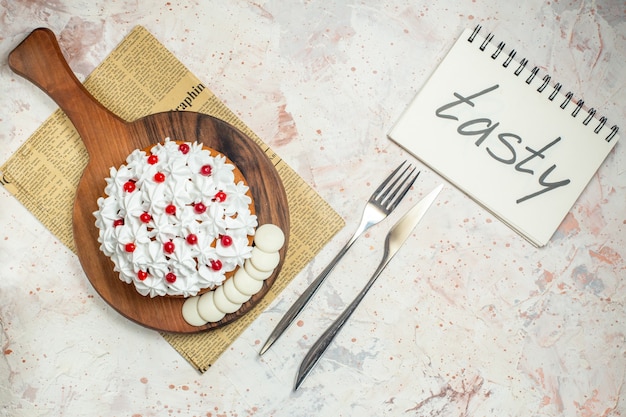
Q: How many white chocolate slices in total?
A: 8